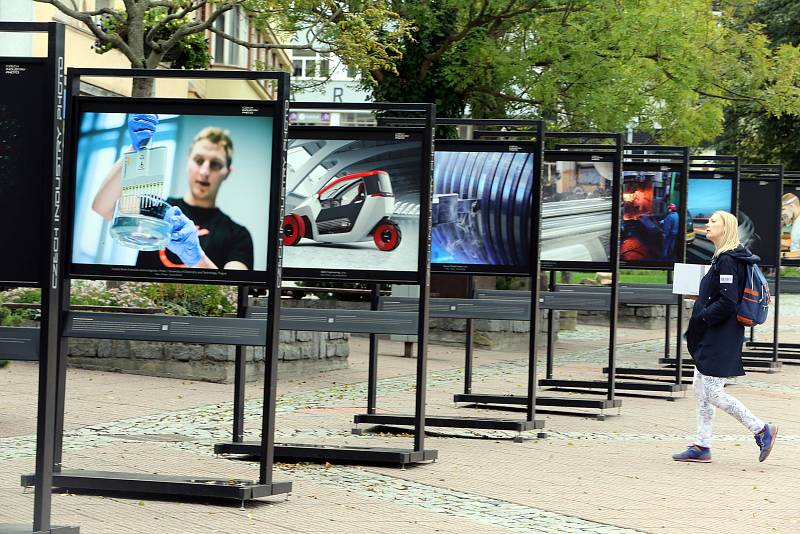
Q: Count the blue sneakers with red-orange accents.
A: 2